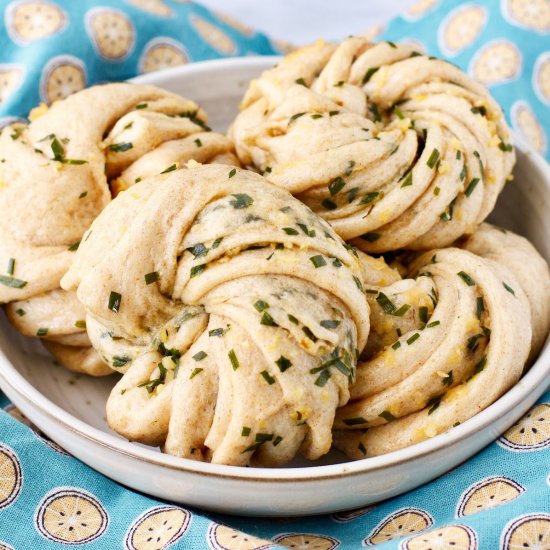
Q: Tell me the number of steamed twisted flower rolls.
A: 4